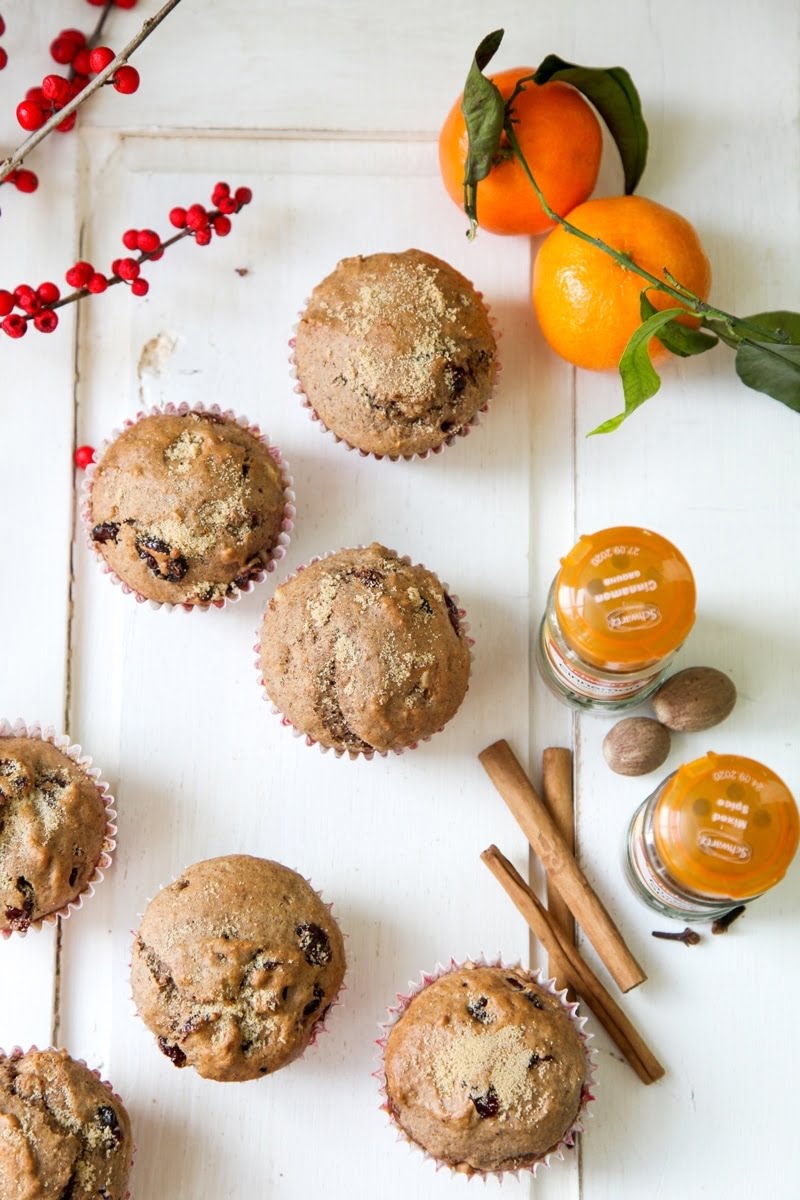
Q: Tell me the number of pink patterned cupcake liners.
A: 7